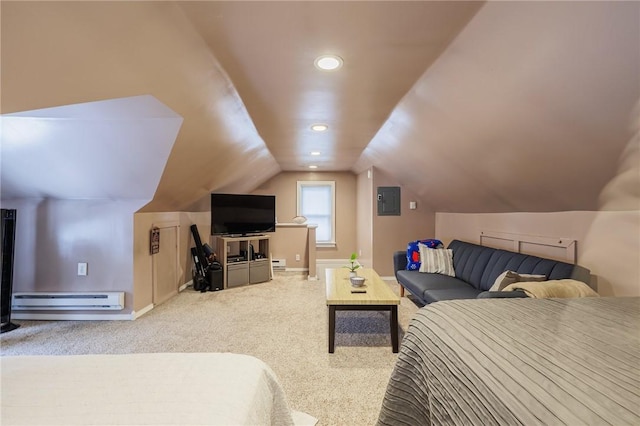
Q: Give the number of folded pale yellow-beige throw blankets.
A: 1